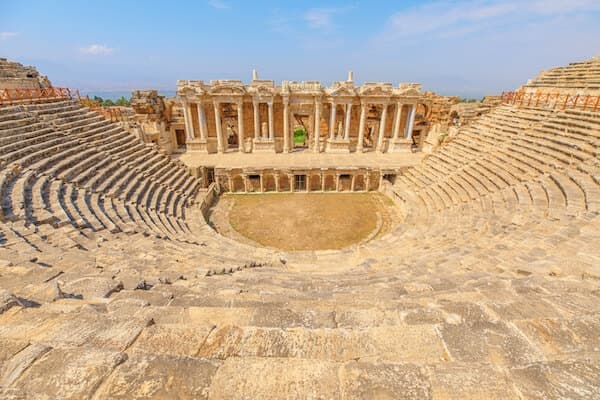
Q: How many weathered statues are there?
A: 2